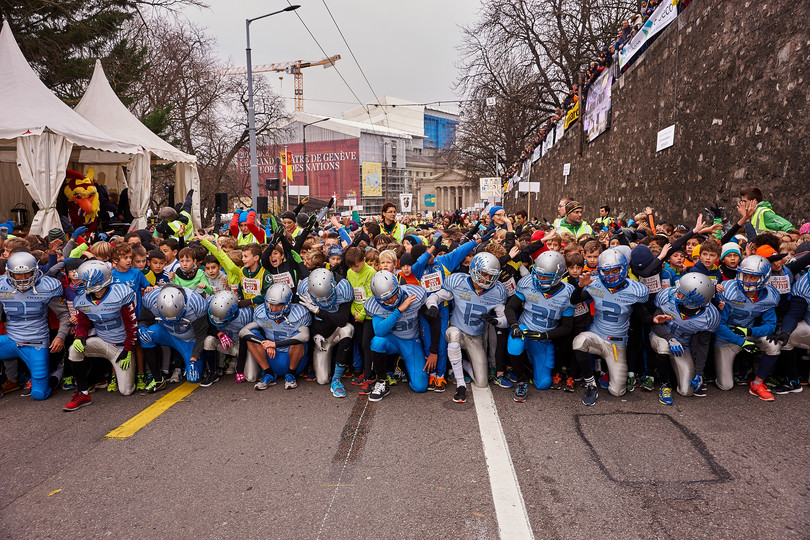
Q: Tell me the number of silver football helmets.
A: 12